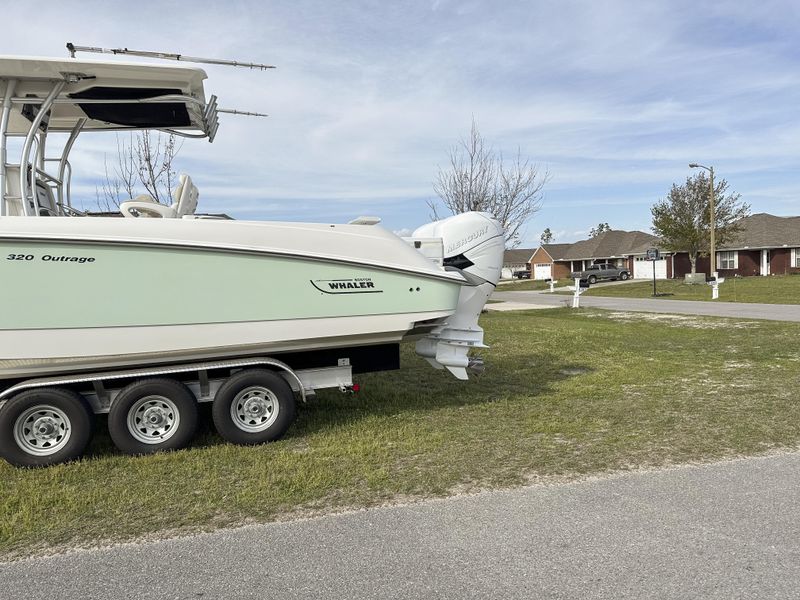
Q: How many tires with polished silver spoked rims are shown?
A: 3